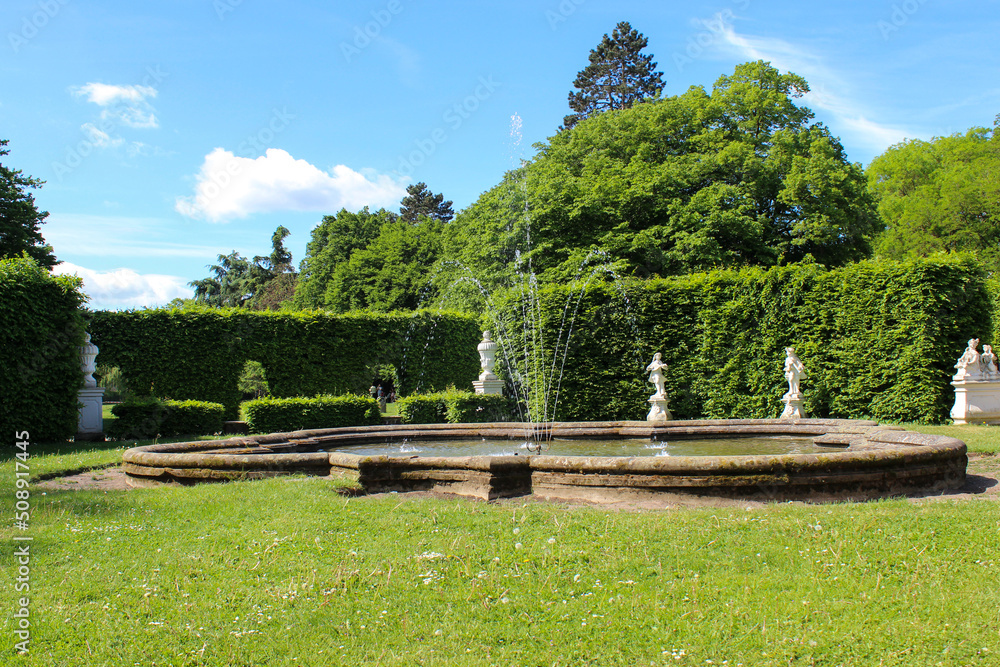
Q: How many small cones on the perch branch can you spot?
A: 0